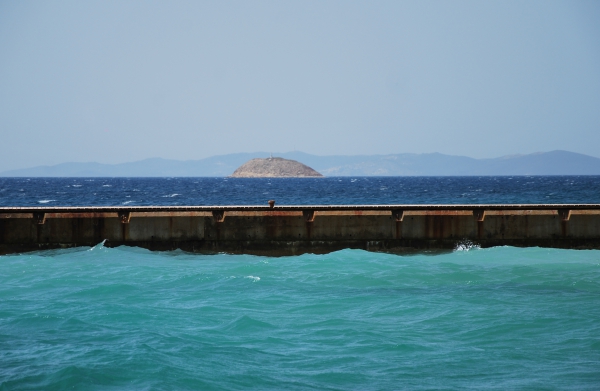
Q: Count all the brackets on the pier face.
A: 7